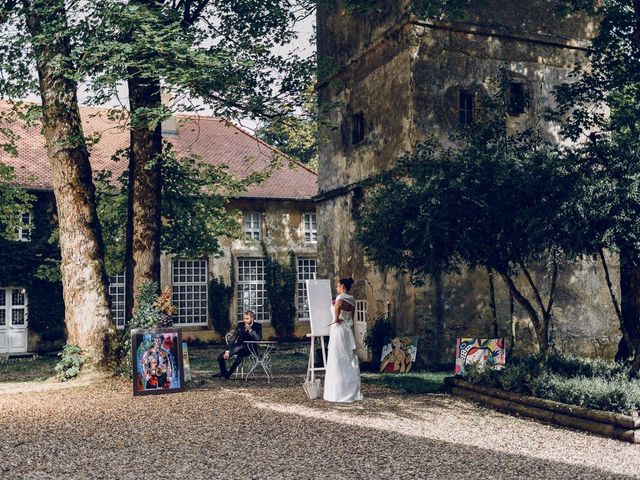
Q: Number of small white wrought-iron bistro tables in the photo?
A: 1